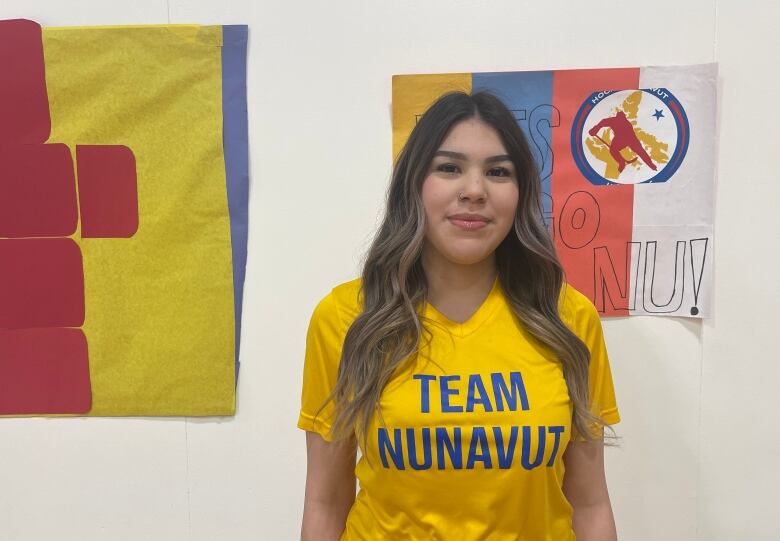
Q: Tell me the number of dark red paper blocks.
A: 5